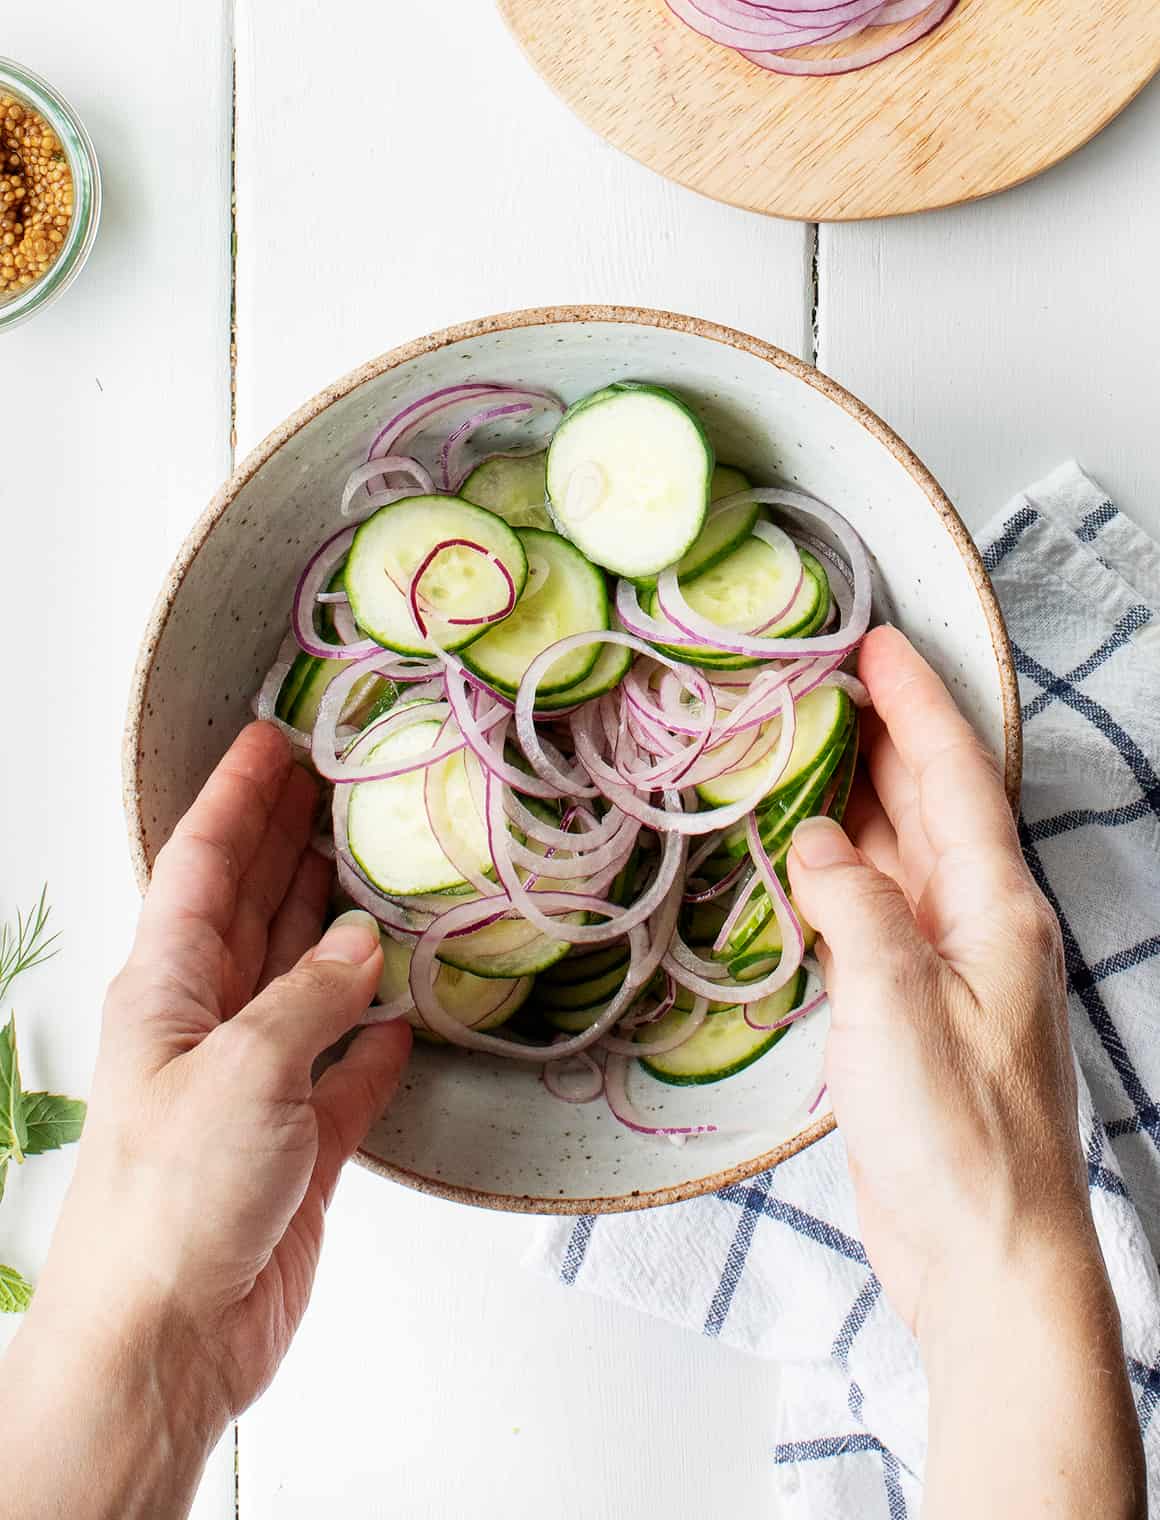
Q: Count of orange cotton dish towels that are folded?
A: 0